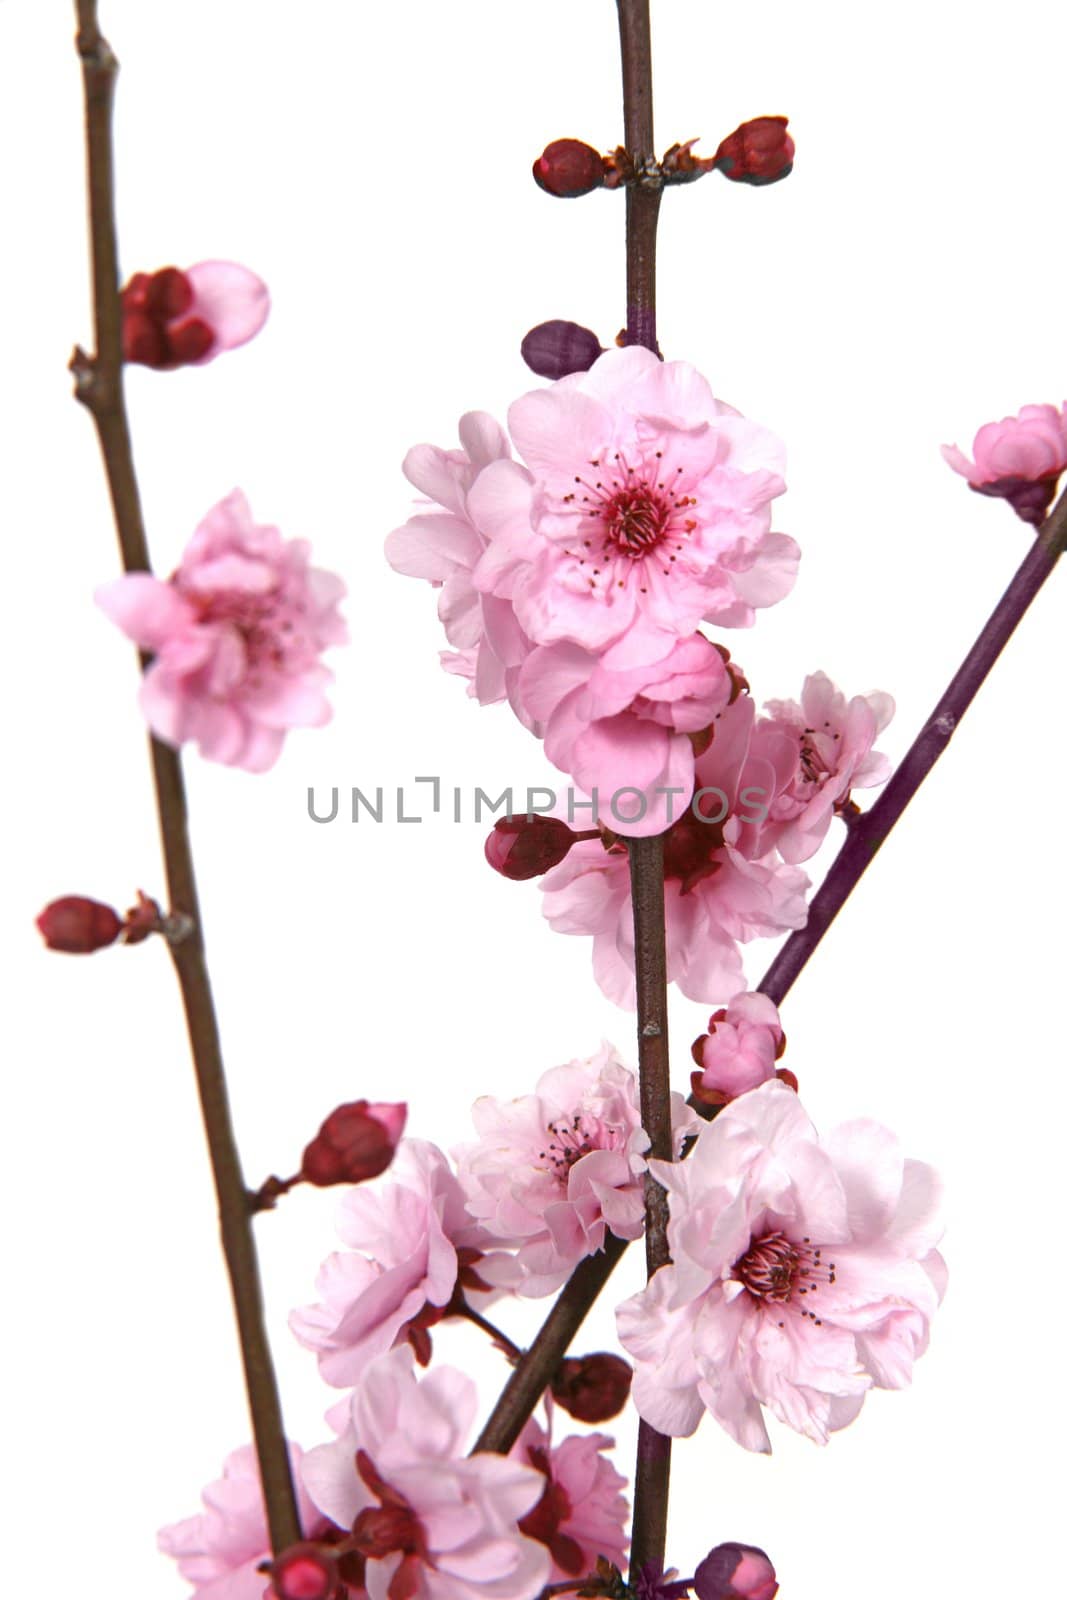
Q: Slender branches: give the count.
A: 3